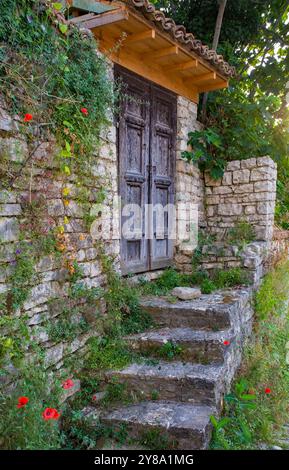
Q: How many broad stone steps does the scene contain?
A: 4